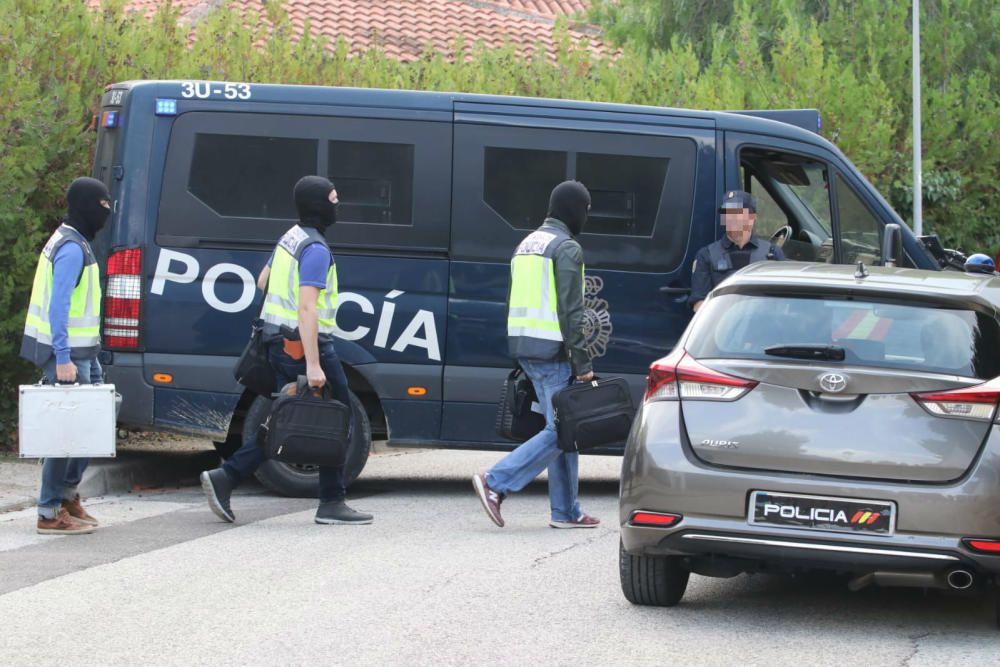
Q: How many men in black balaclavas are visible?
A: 3